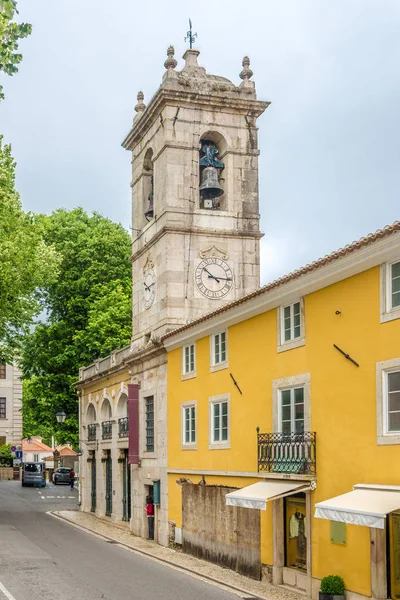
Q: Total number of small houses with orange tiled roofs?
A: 2